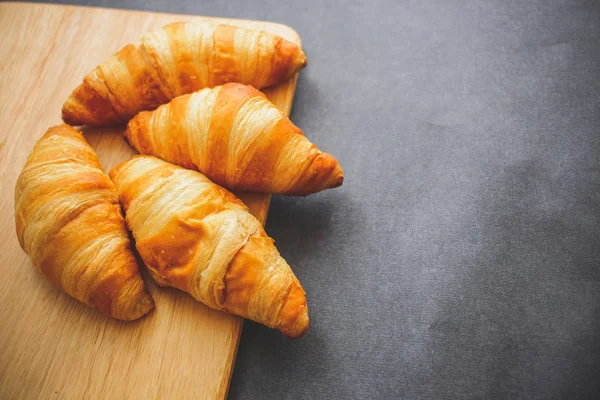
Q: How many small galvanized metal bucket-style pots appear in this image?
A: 0